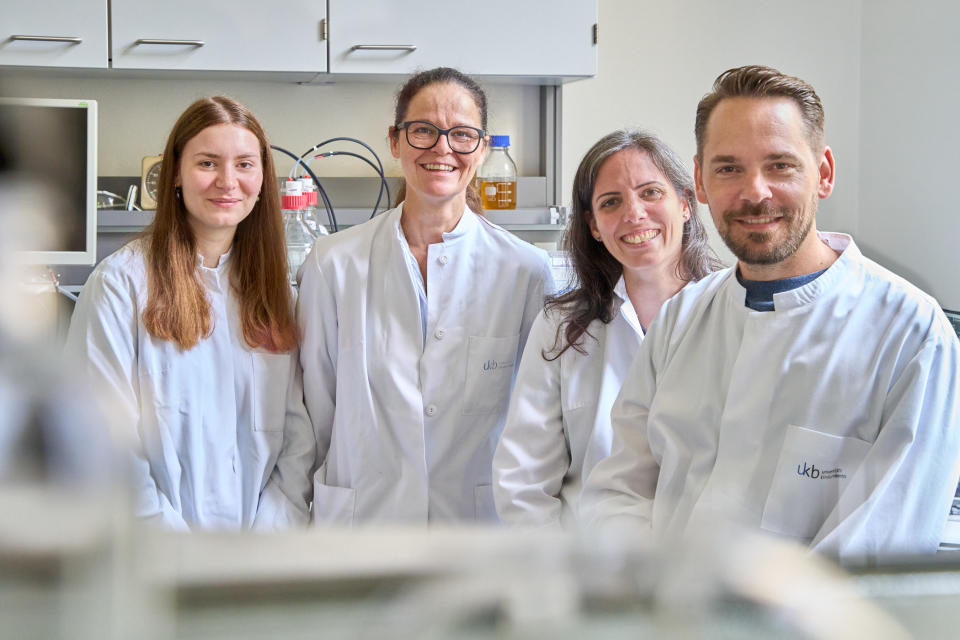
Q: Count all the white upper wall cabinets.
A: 3